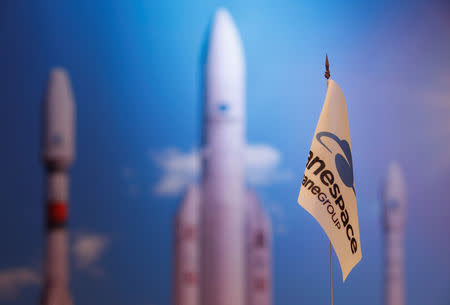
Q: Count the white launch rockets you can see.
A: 3